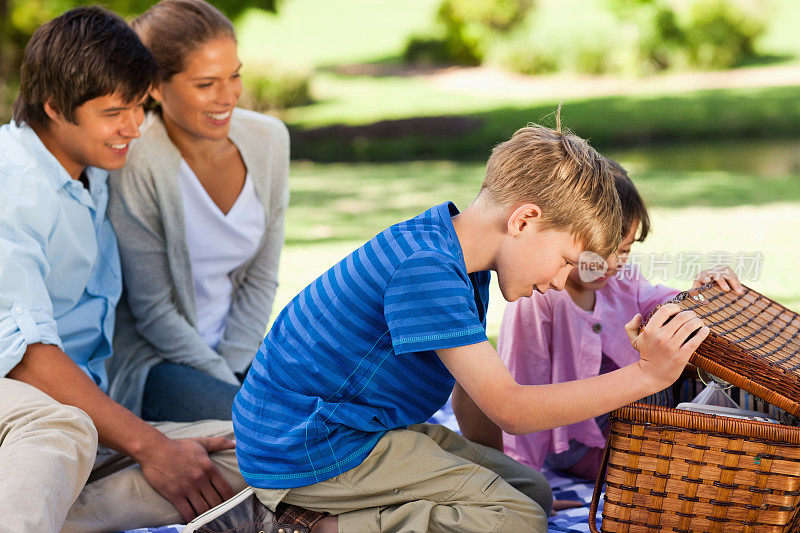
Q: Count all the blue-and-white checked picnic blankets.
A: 1